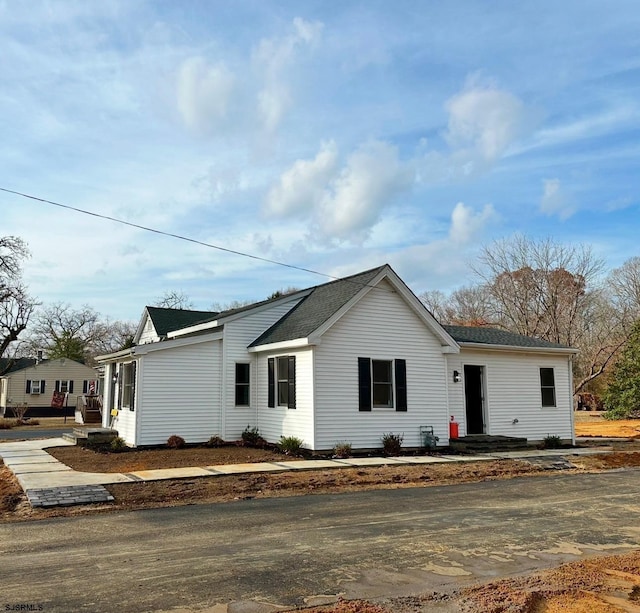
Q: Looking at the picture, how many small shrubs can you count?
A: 8